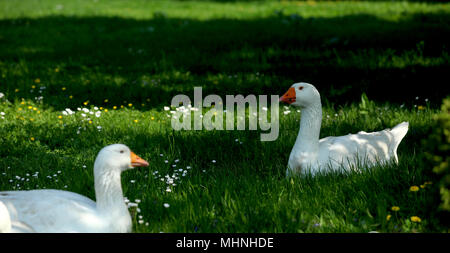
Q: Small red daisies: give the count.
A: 0